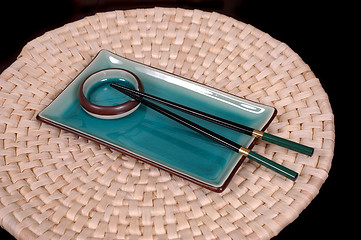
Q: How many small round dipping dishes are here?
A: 1